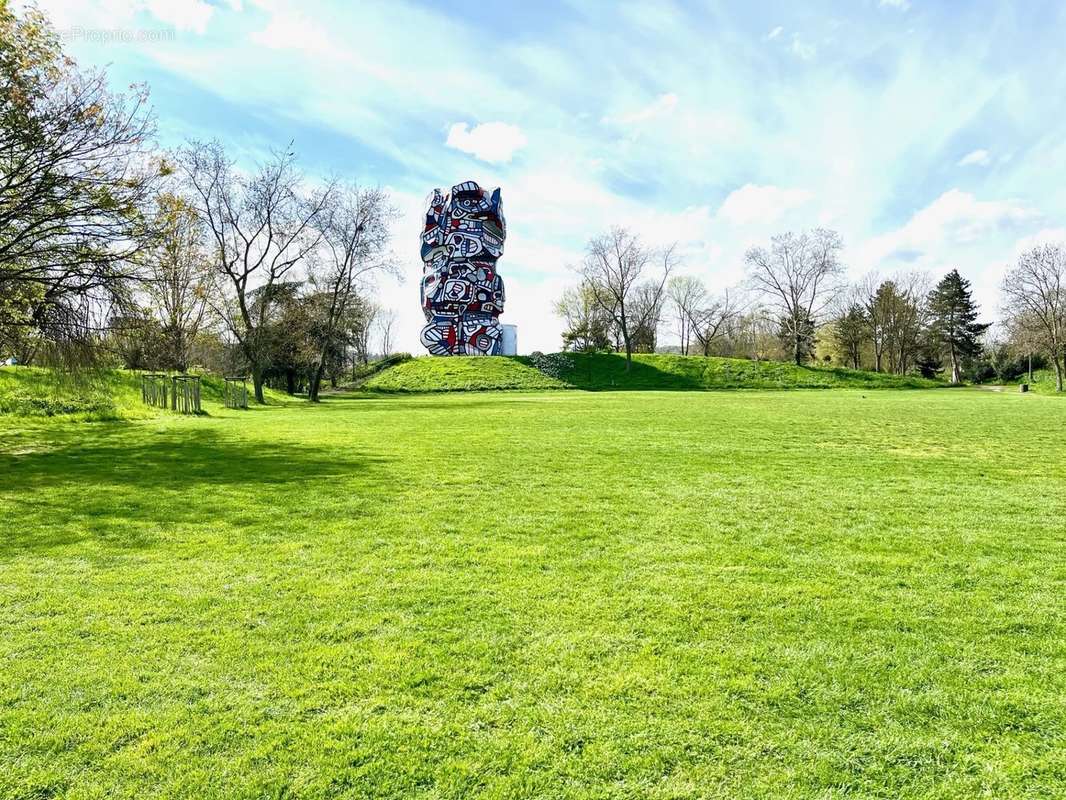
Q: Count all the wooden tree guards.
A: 3